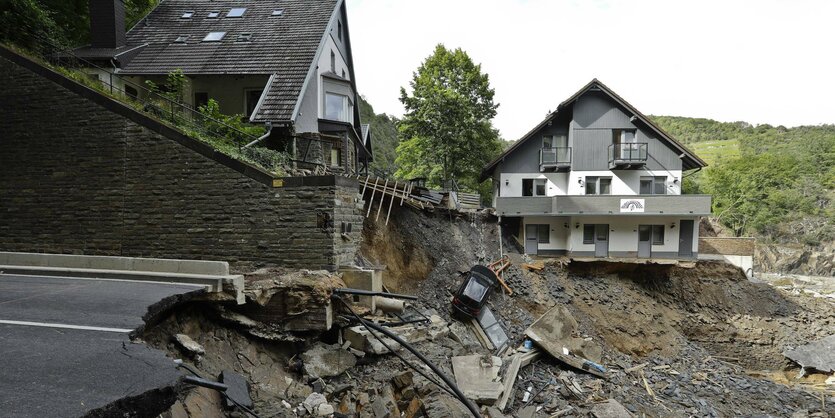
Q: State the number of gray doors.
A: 4